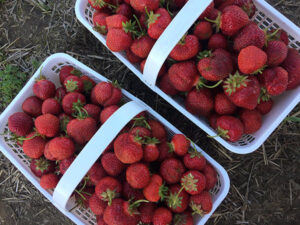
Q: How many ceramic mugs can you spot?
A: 0